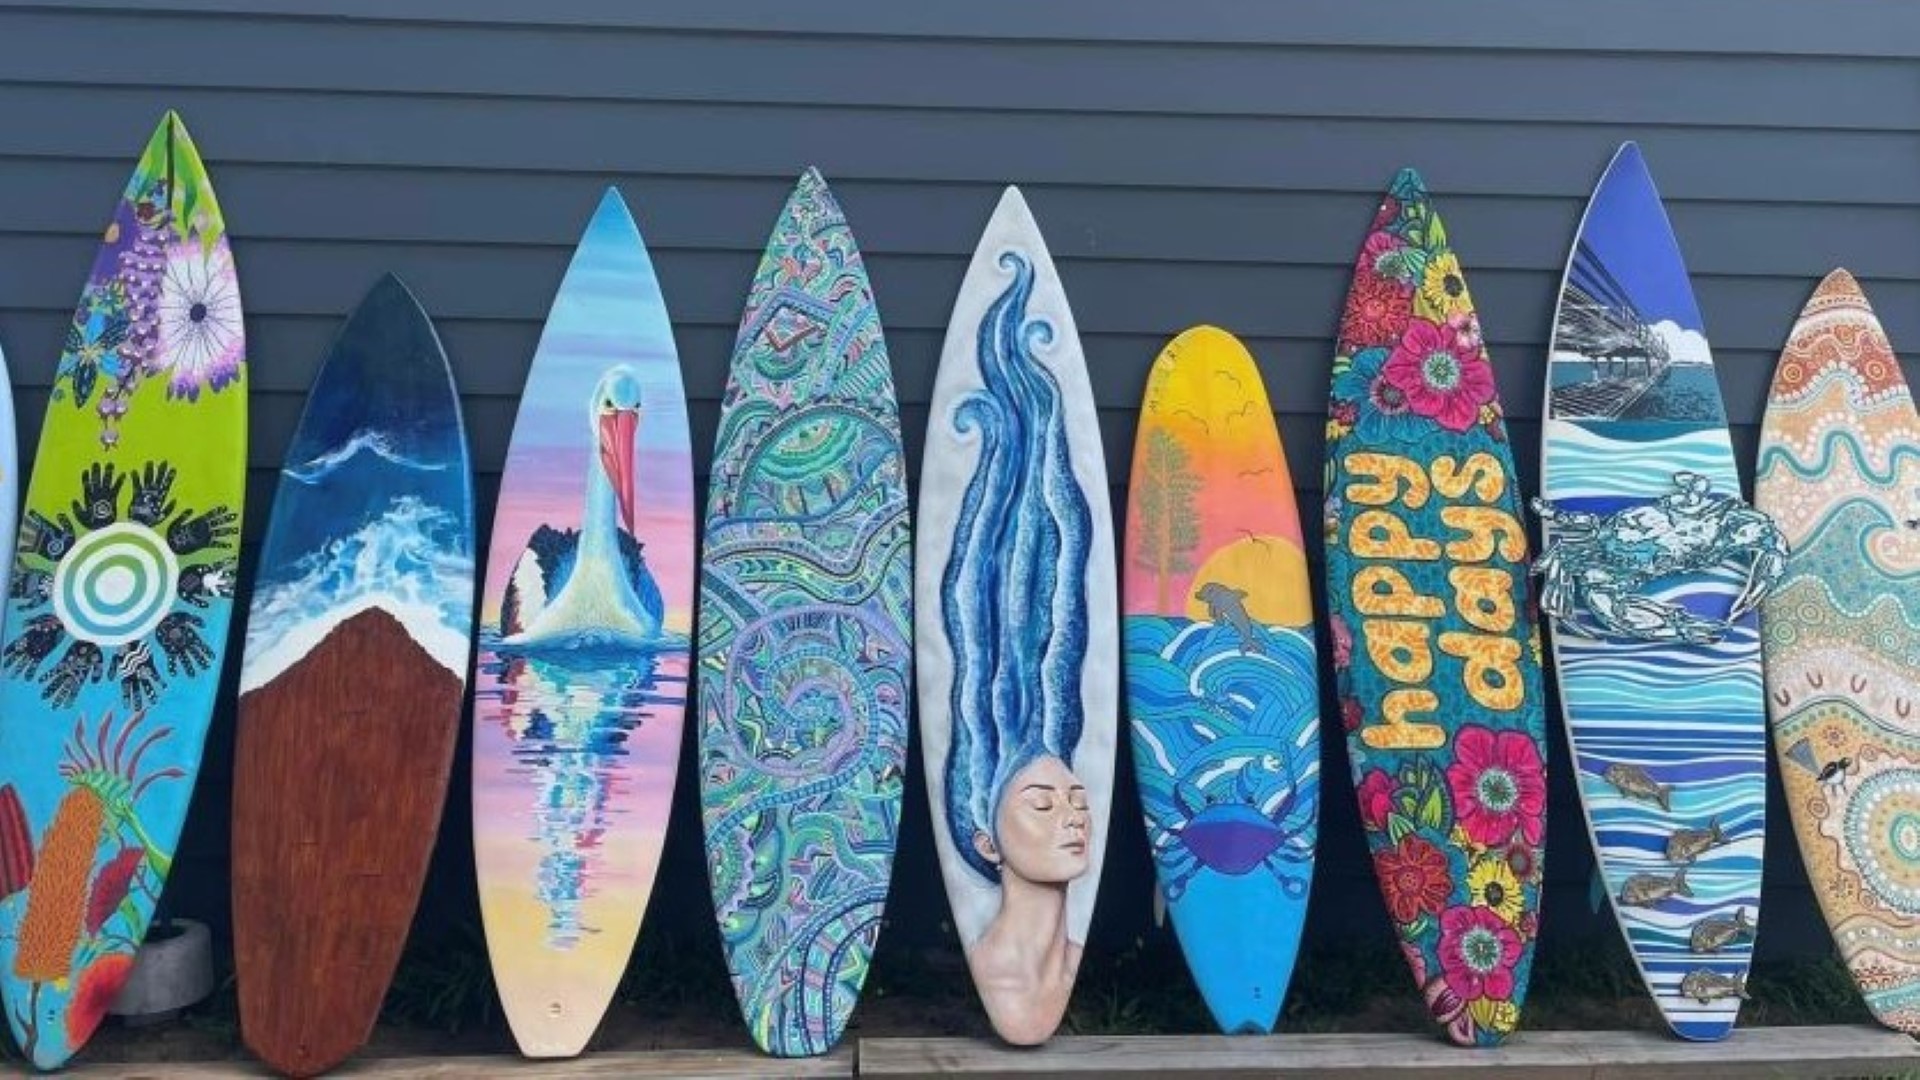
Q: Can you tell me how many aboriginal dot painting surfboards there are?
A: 1